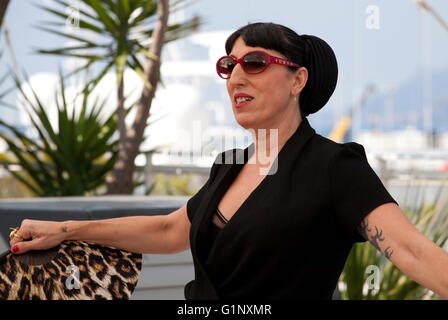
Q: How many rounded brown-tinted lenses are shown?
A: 2